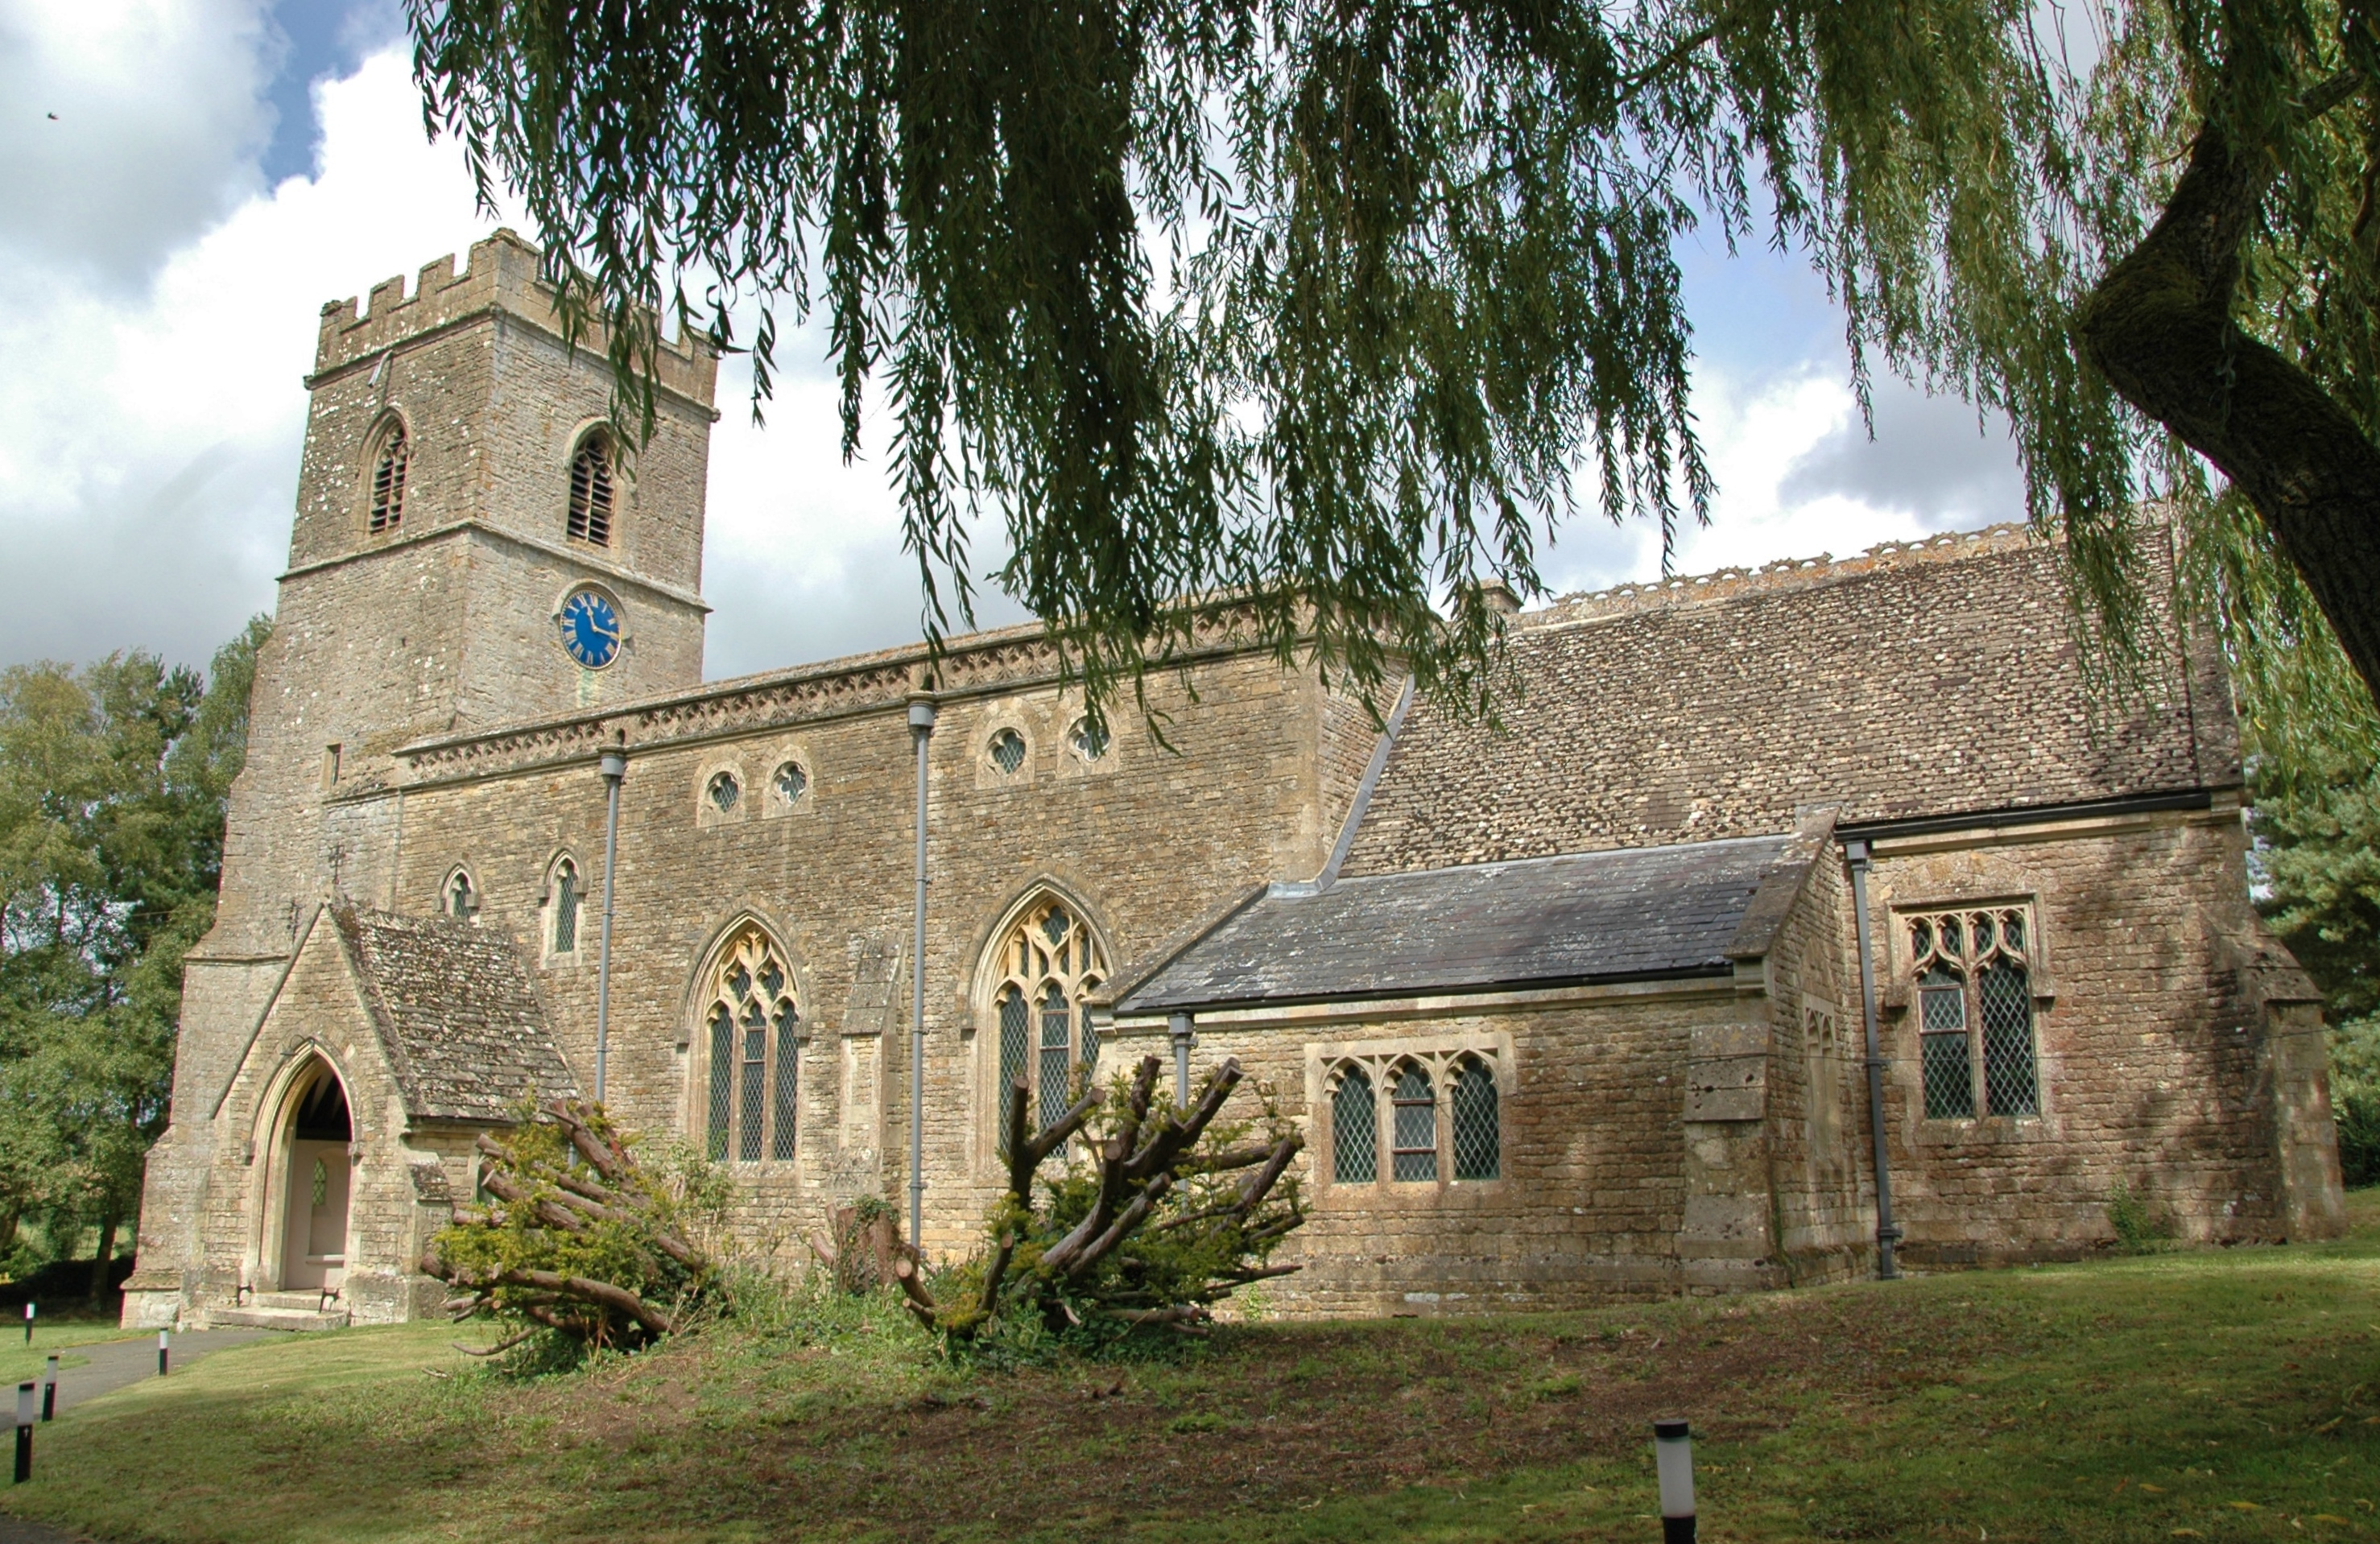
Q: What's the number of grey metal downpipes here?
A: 4